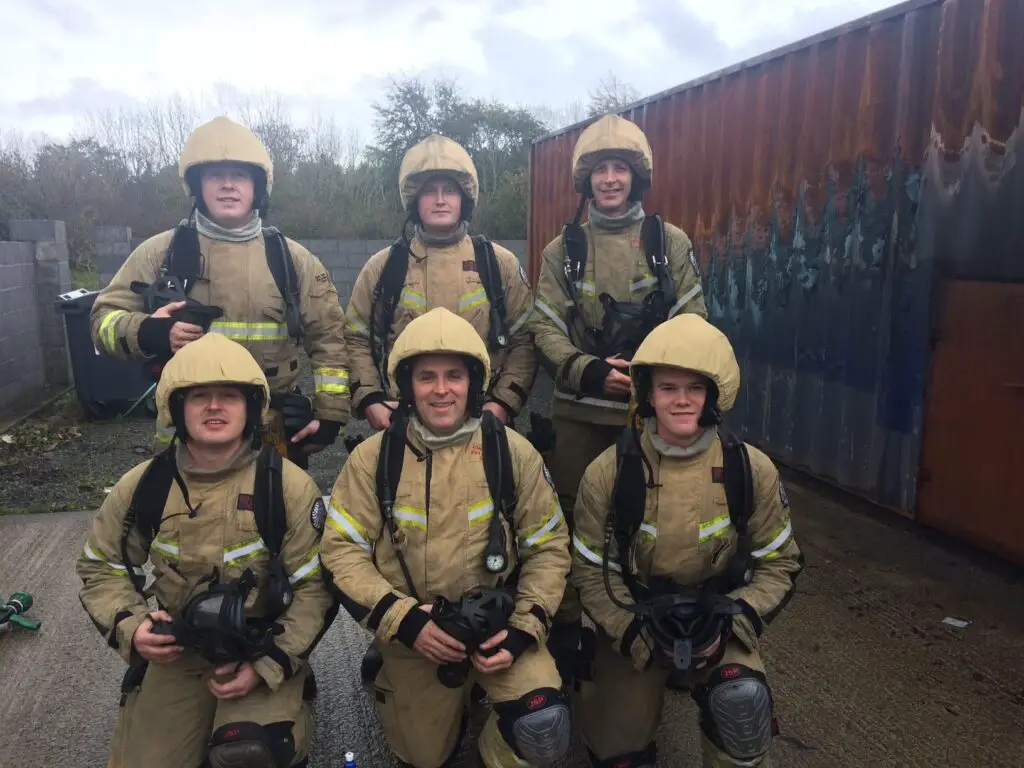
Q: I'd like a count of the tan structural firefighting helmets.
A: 6